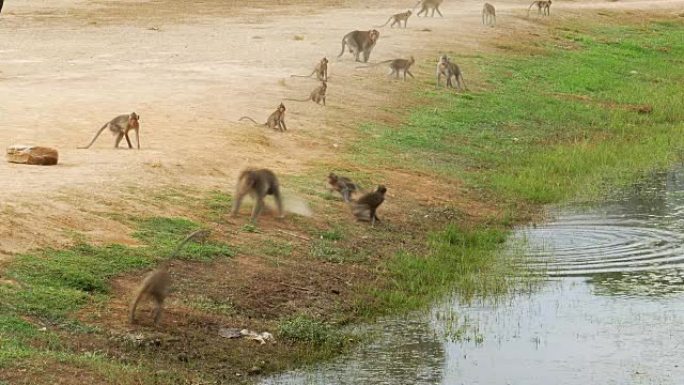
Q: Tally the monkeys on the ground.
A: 15